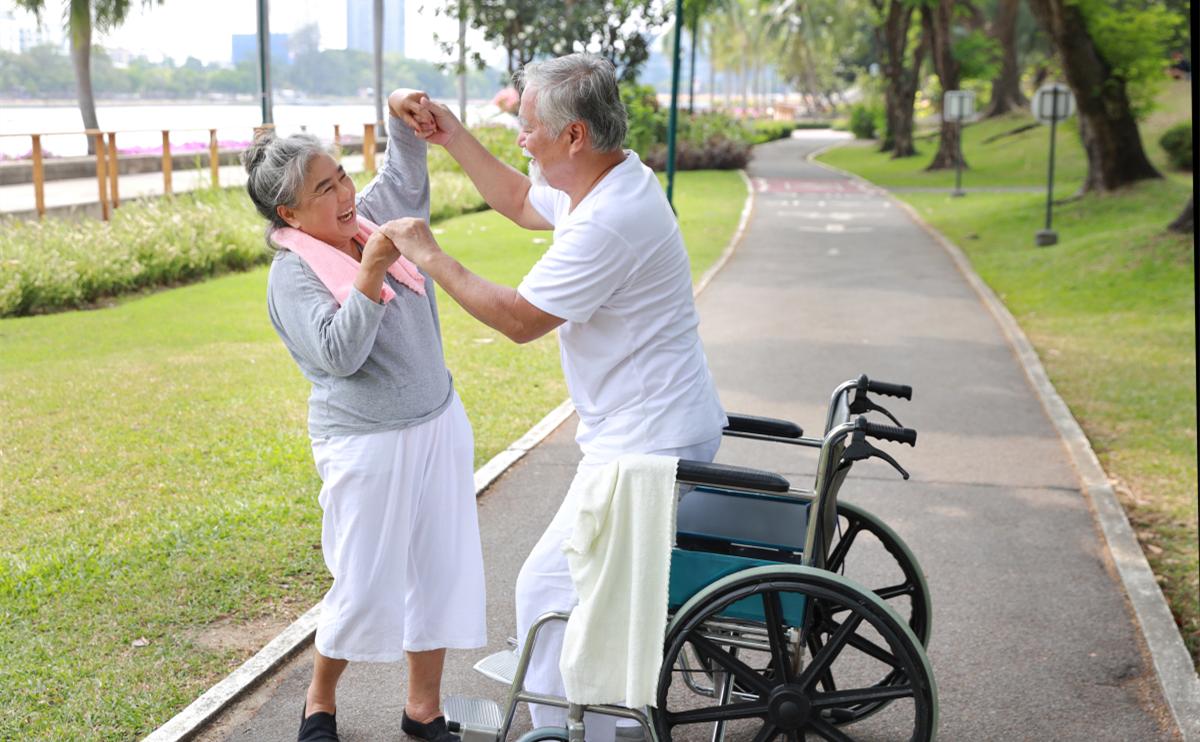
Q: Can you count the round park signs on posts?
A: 1